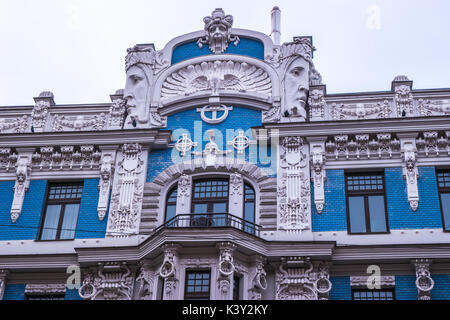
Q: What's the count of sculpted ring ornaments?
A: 6